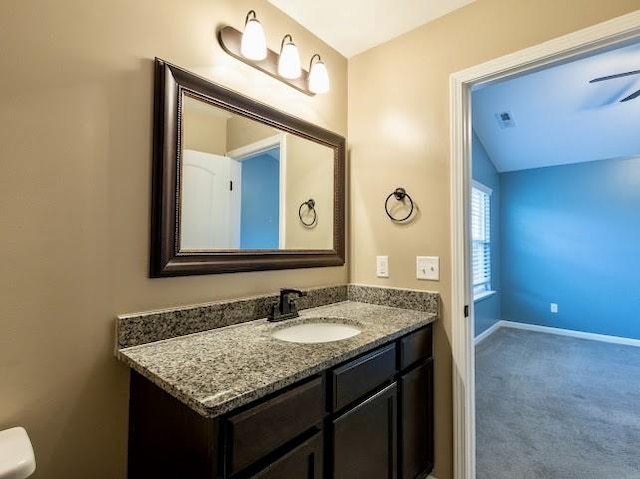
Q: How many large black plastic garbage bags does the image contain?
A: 0